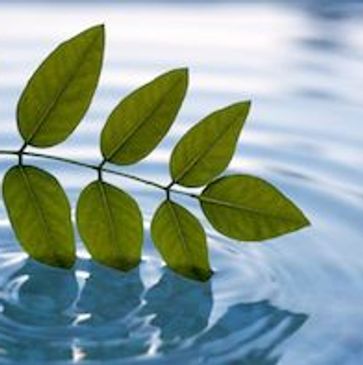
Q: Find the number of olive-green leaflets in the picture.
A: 7